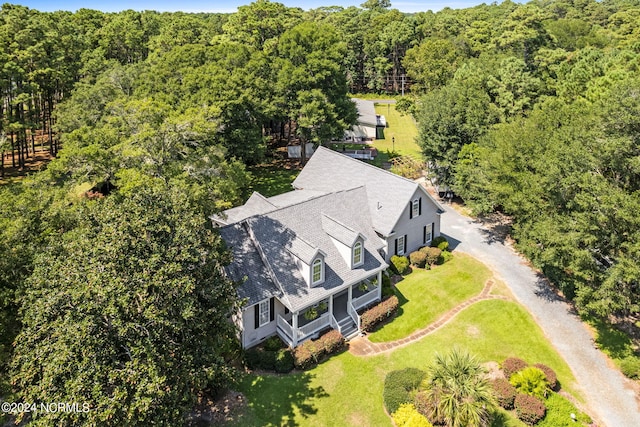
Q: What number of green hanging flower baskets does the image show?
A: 4